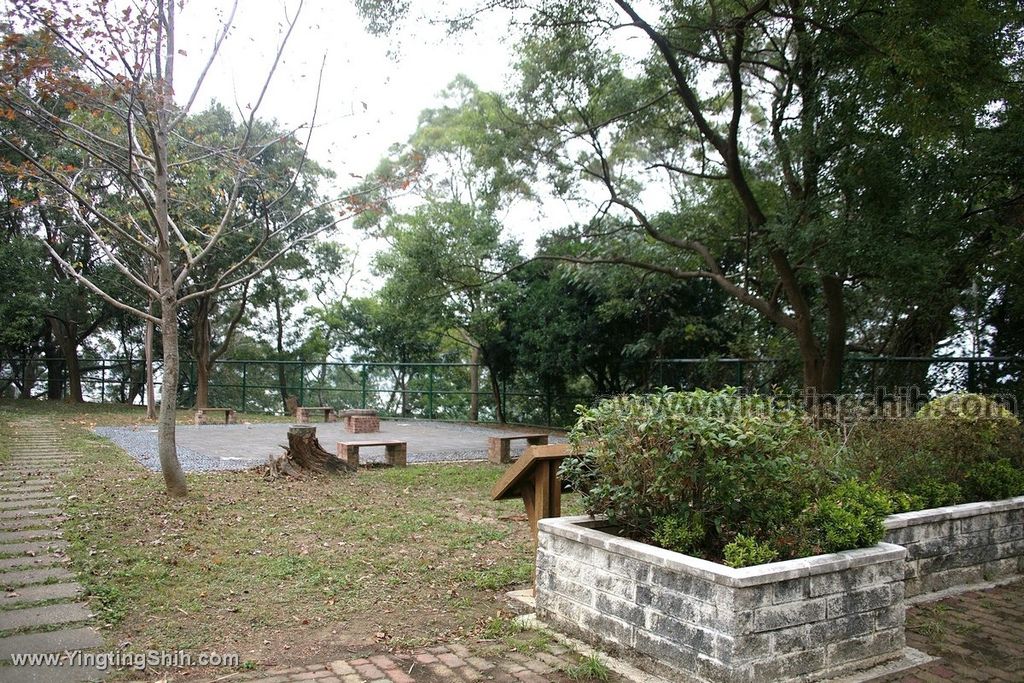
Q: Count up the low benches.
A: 4